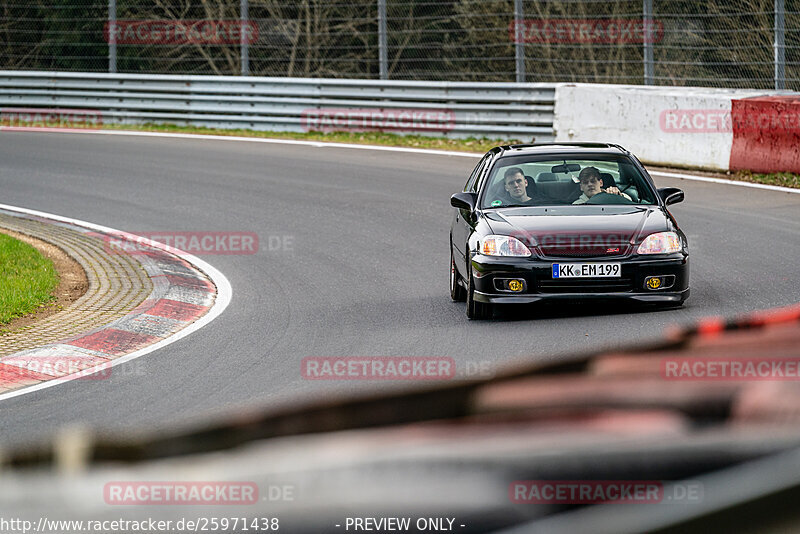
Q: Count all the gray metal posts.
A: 6